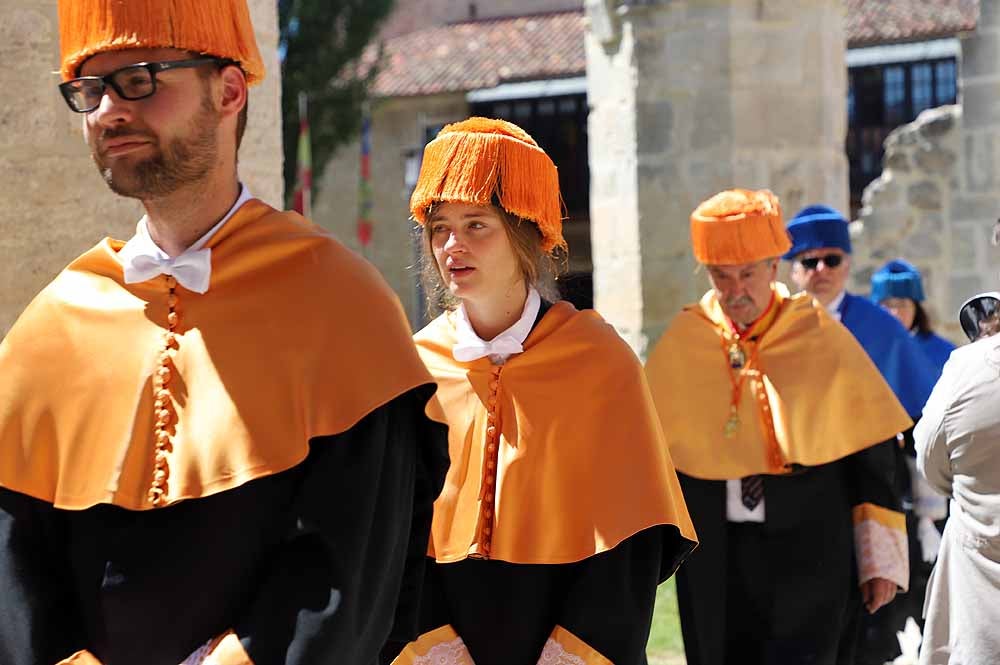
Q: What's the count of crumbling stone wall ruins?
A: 1